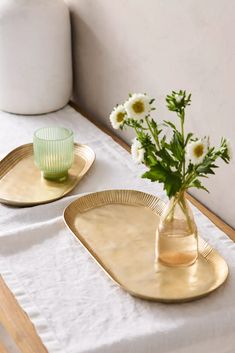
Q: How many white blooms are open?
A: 4